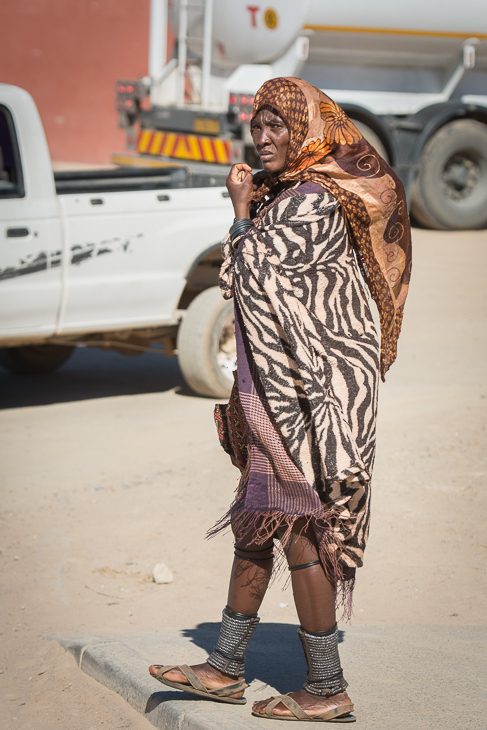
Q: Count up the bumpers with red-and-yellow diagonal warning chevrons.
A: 1